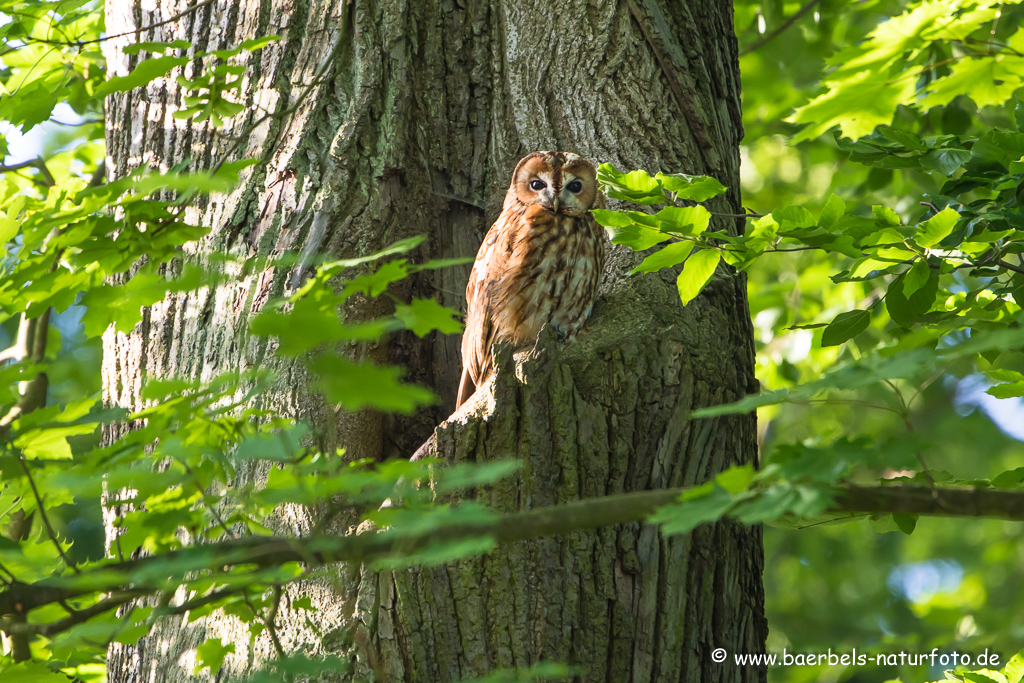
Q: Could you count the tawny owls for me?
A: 1